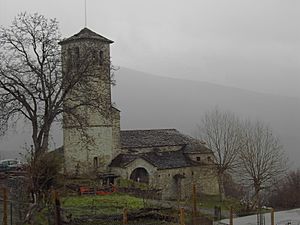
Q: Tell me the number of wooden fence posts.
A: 7